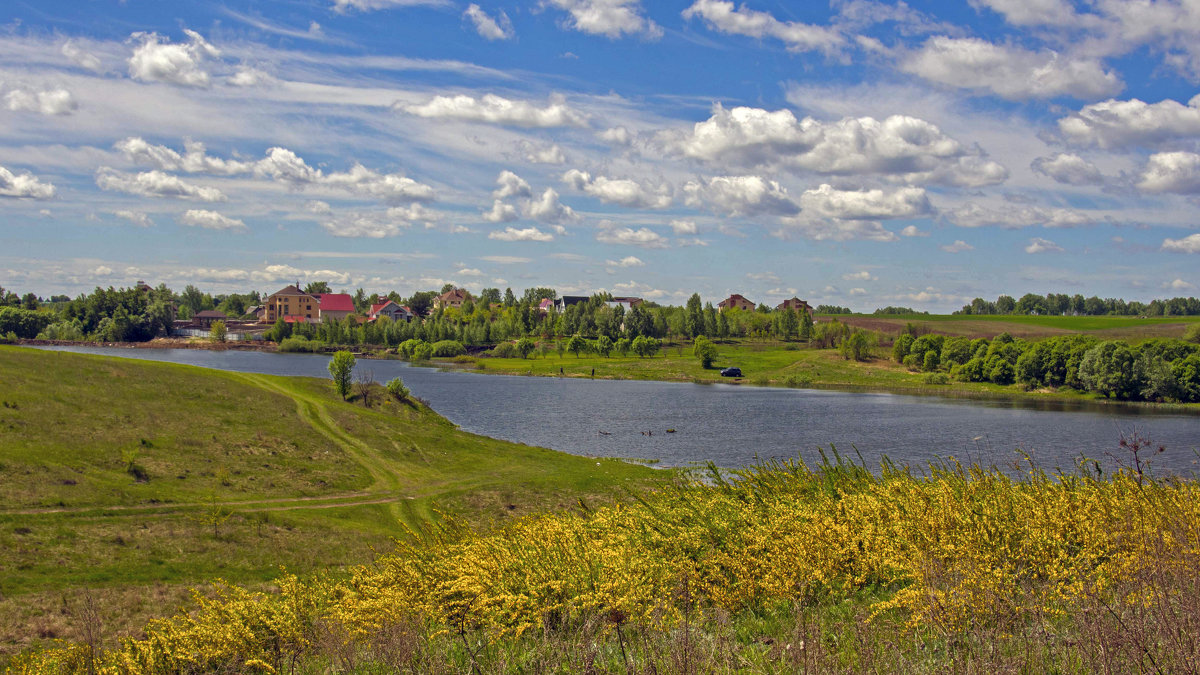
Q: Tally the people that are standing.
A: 2